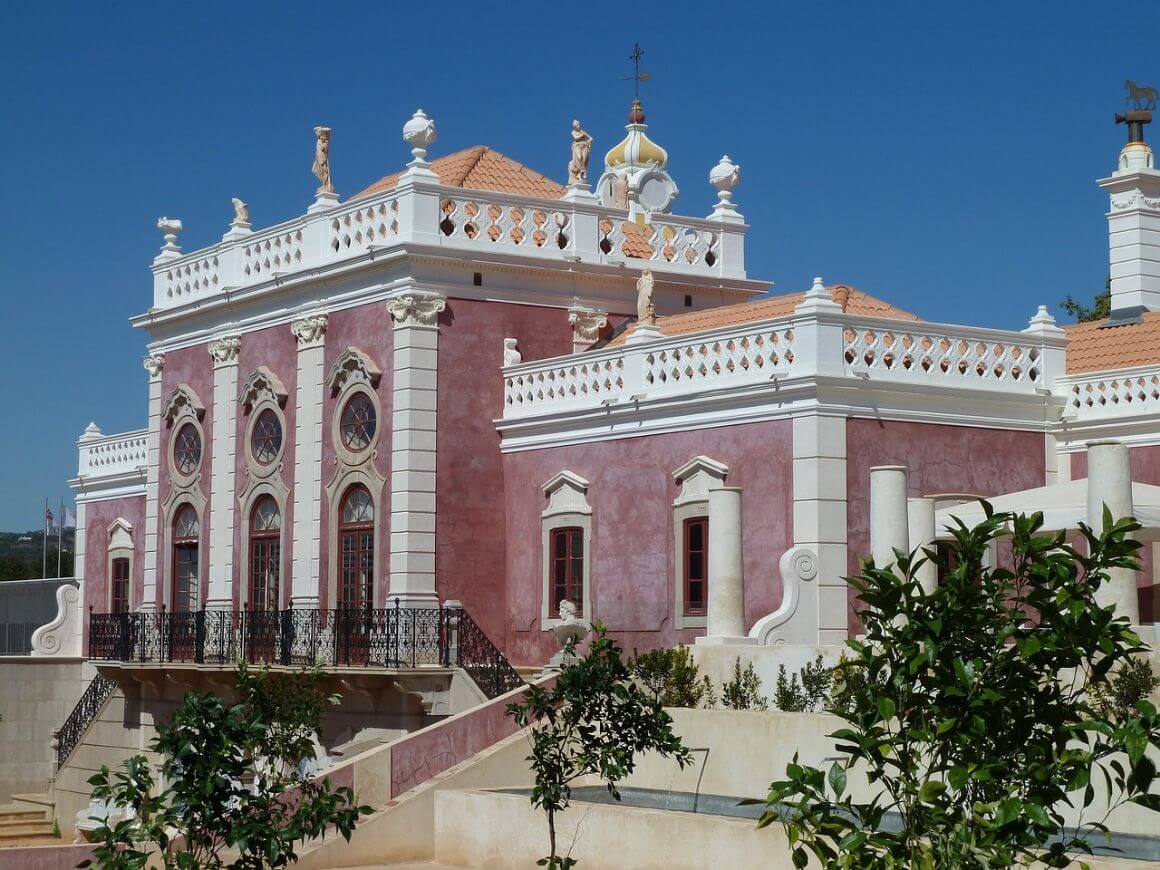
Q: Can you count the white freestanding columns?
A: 4